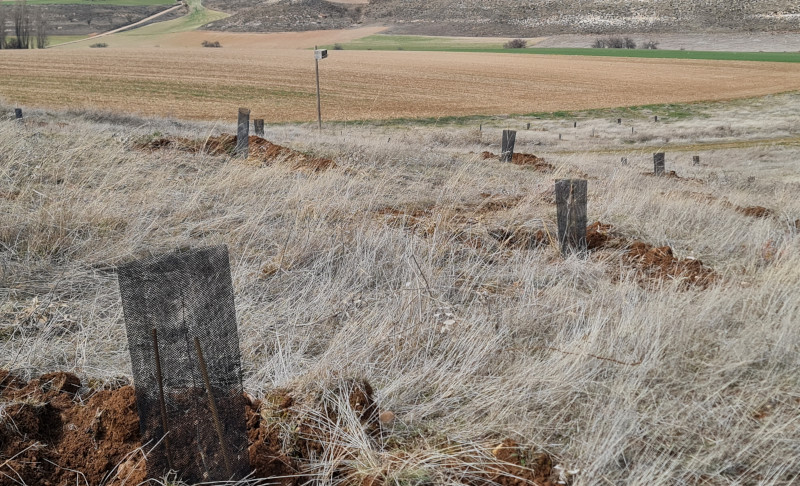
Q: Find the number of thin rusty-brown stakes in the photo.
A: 2